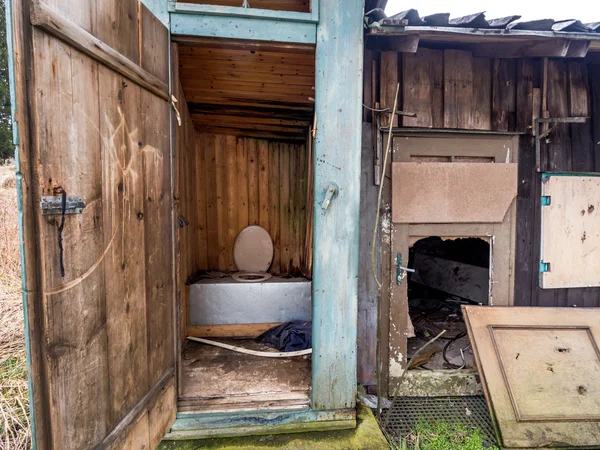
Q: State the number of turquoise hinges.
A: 2